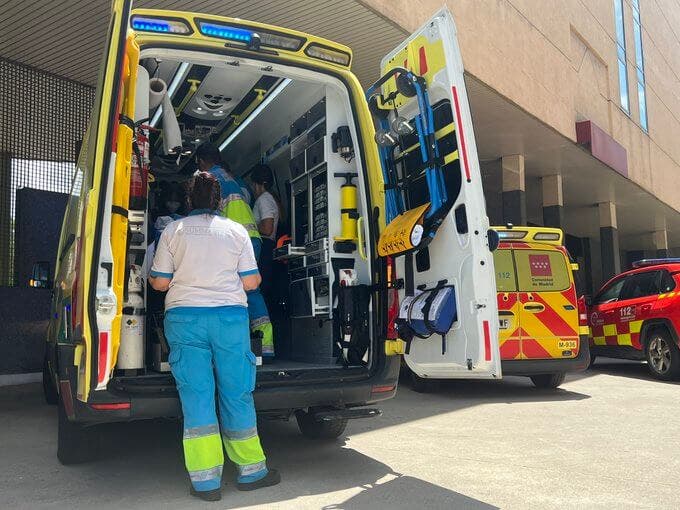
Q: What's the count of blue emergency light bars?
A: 2